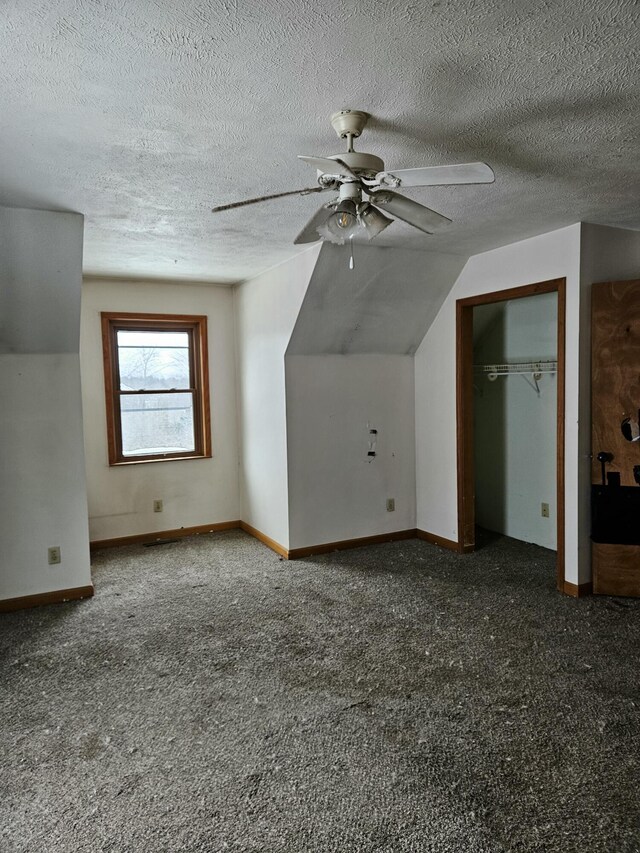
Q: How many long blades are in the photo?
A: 5